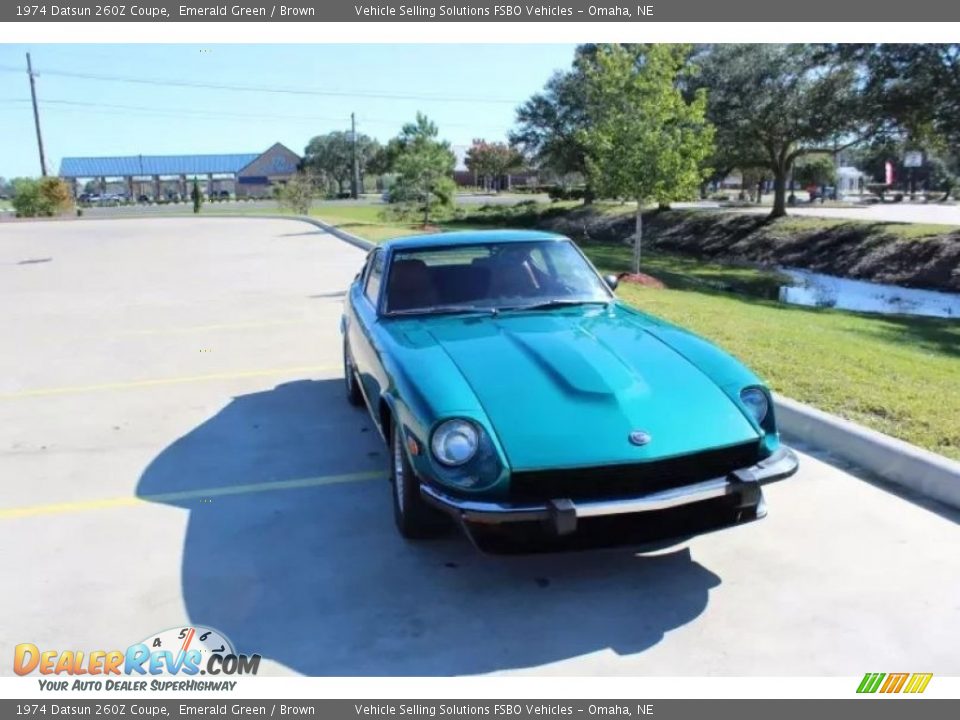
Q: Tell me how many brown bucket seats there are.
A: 2